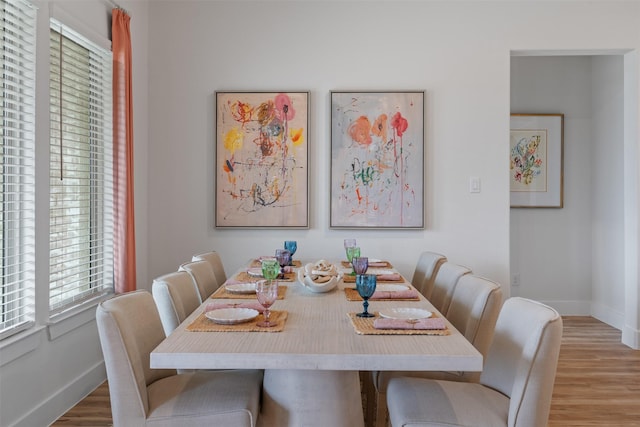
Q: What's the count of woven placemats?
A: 8